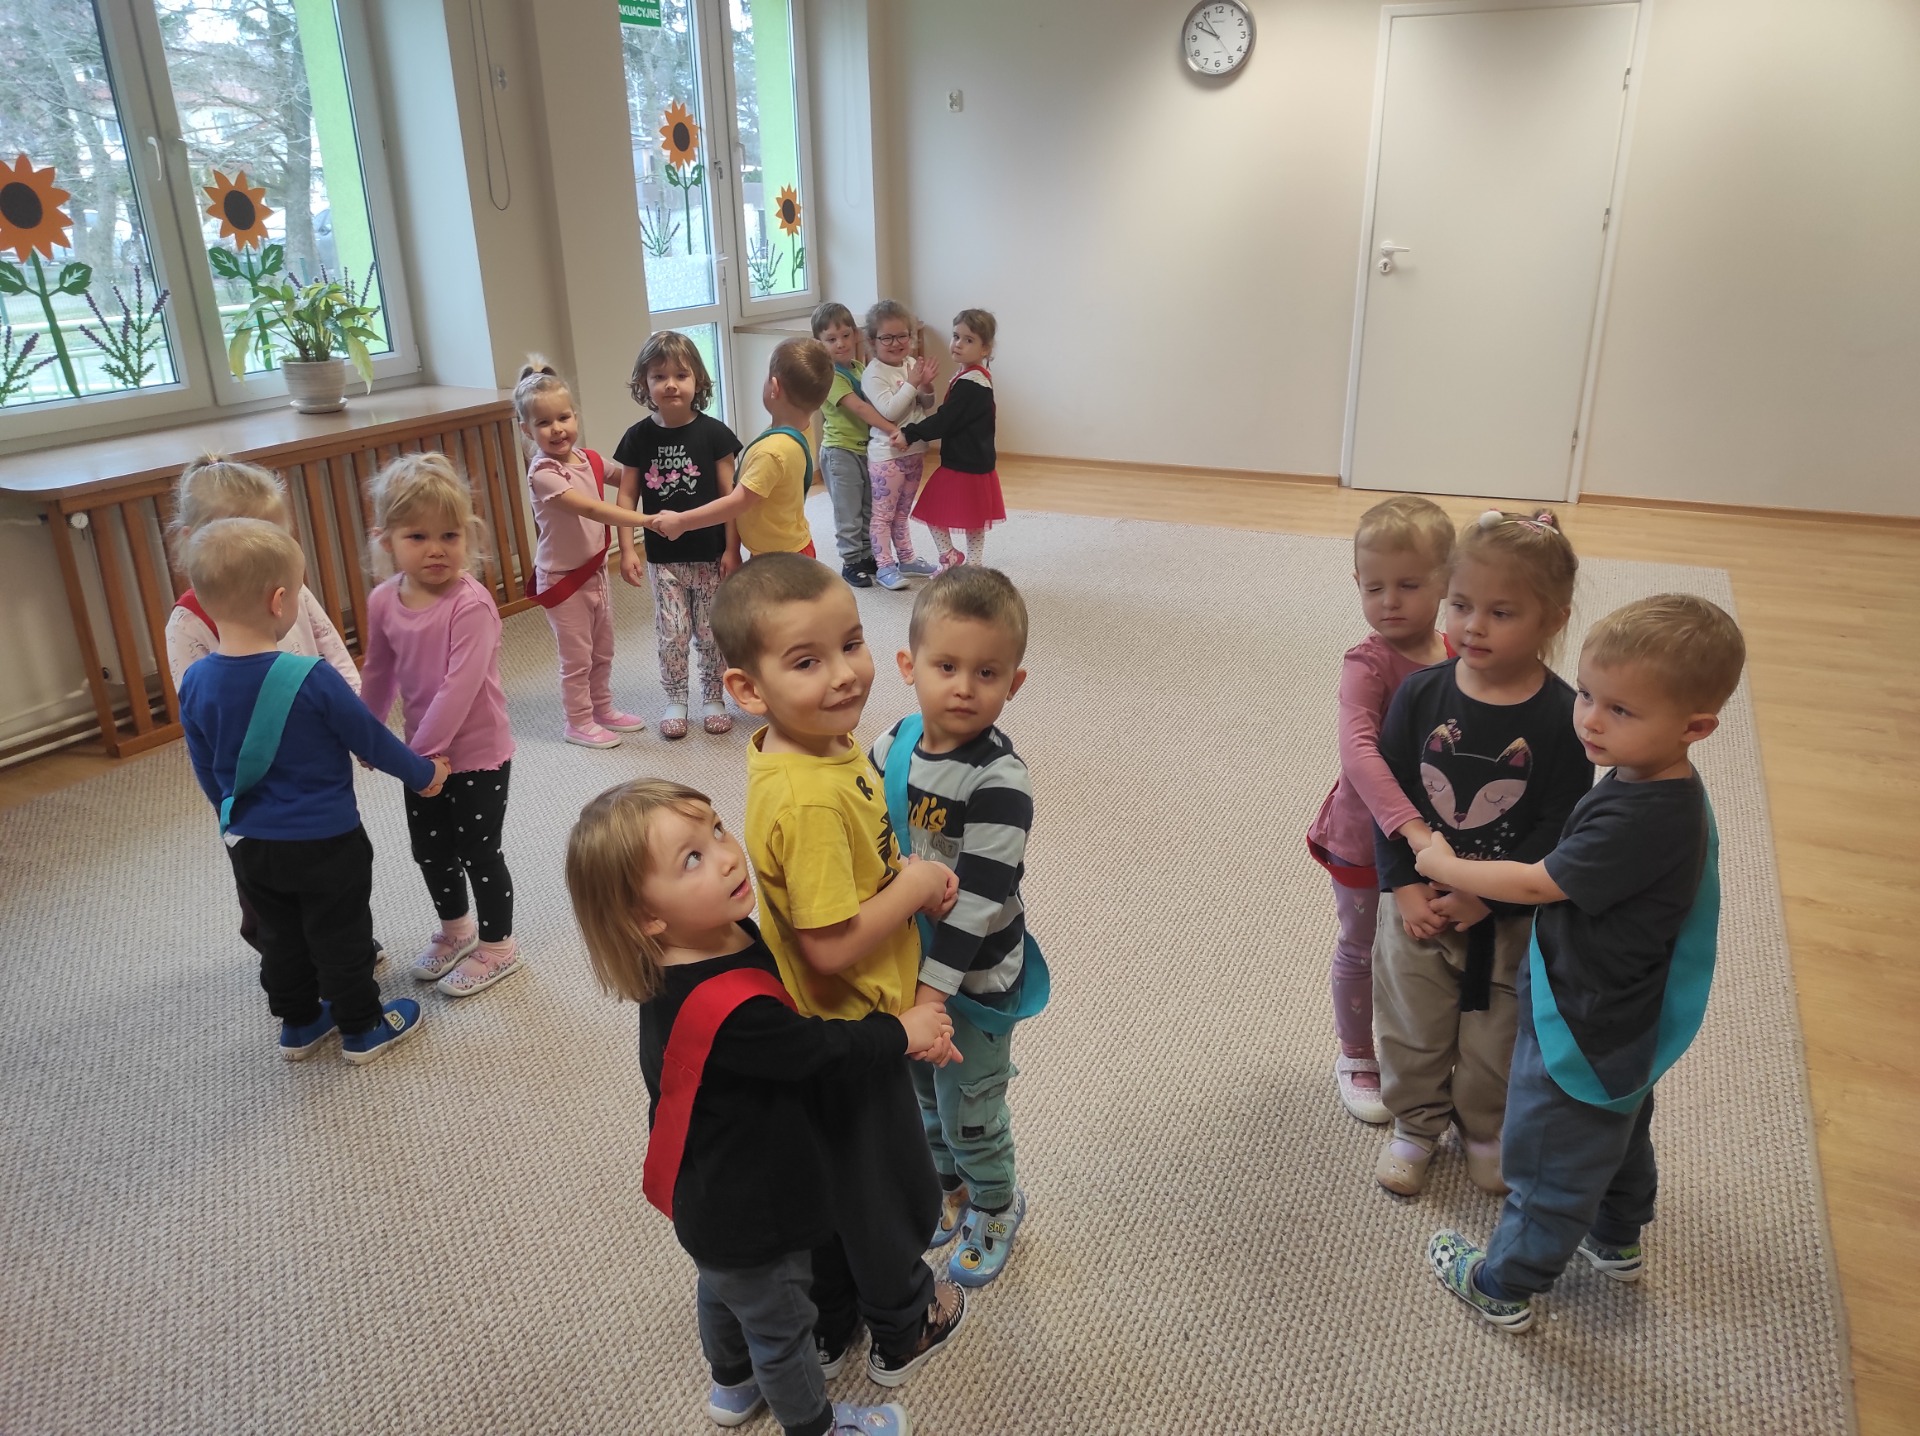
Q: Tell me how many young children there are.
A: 15